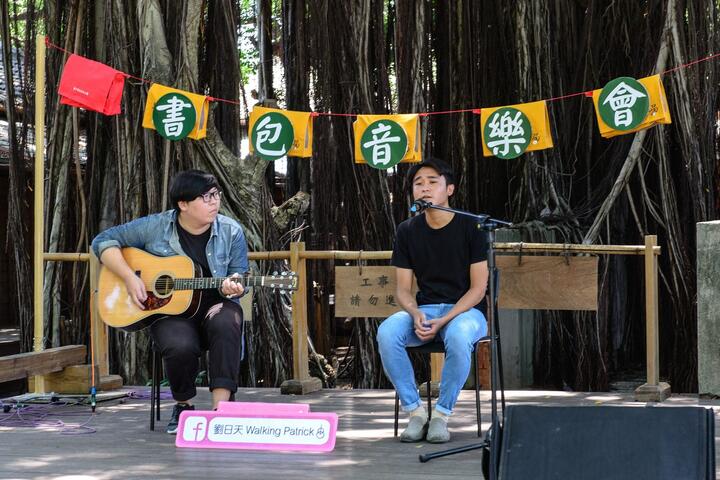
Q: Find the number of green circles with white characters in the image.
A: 5